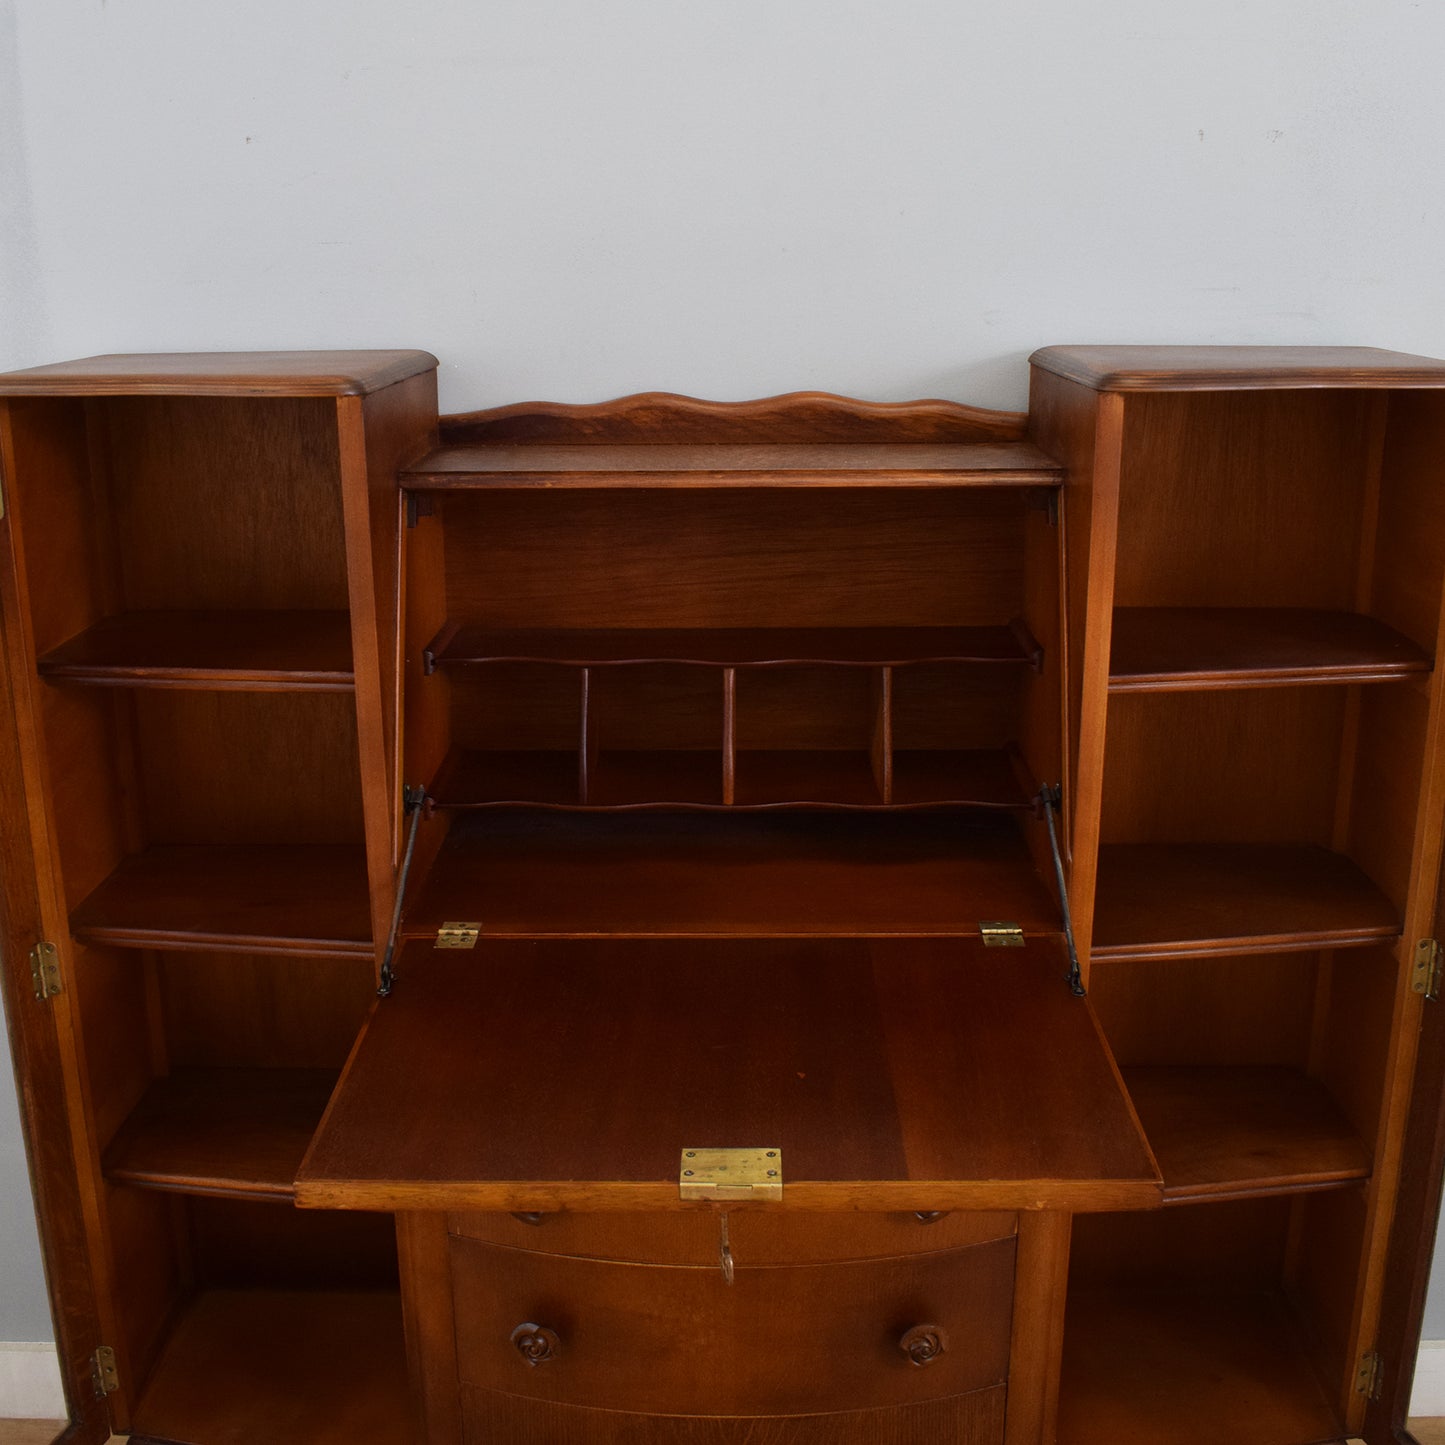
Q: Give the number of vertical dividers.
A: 3